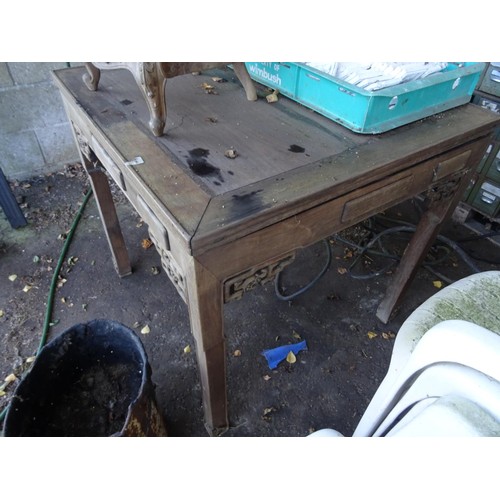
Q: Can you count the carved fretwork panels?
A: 4